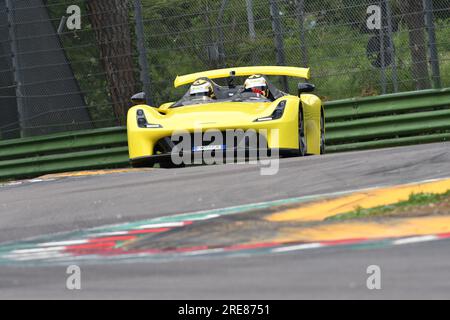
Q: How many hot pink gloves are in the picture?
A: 0